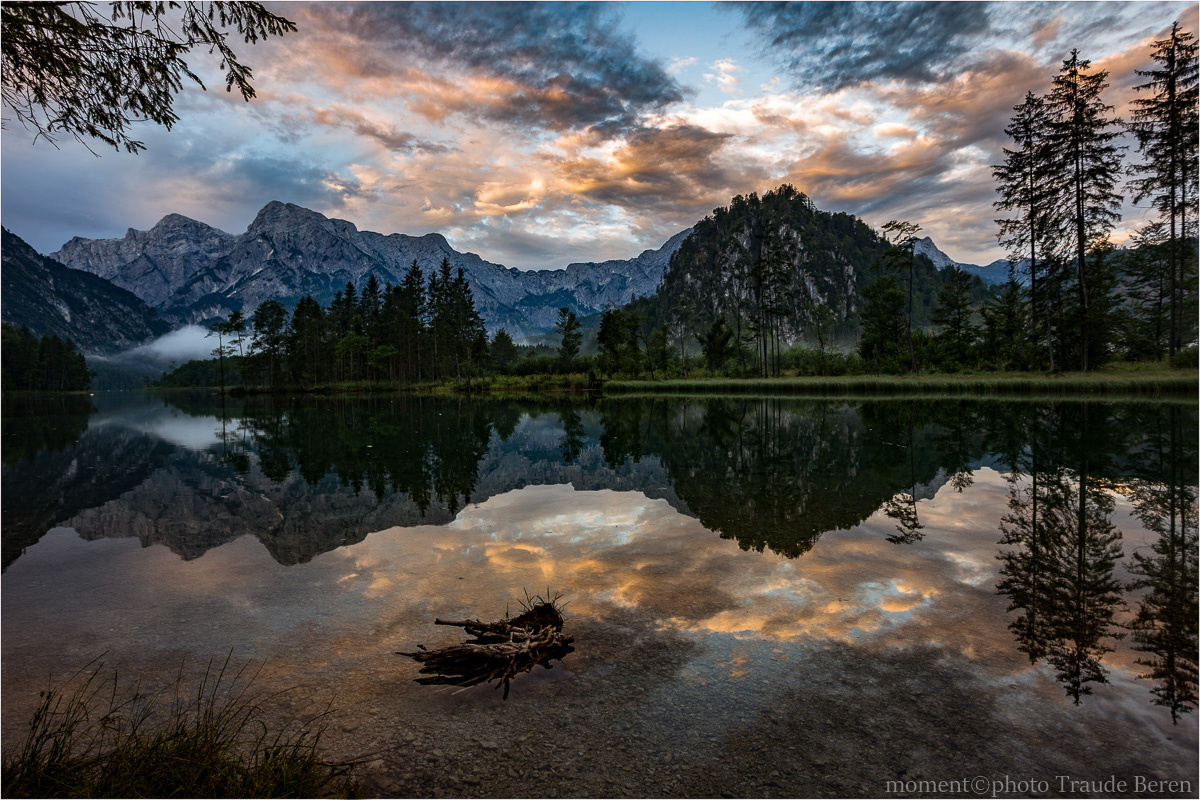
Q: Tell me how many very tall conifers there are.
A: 3